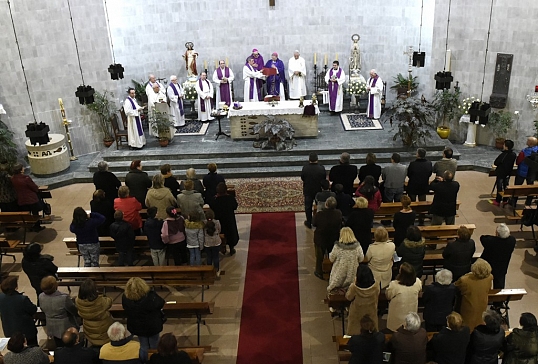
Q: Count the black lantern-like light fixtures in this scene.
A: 6